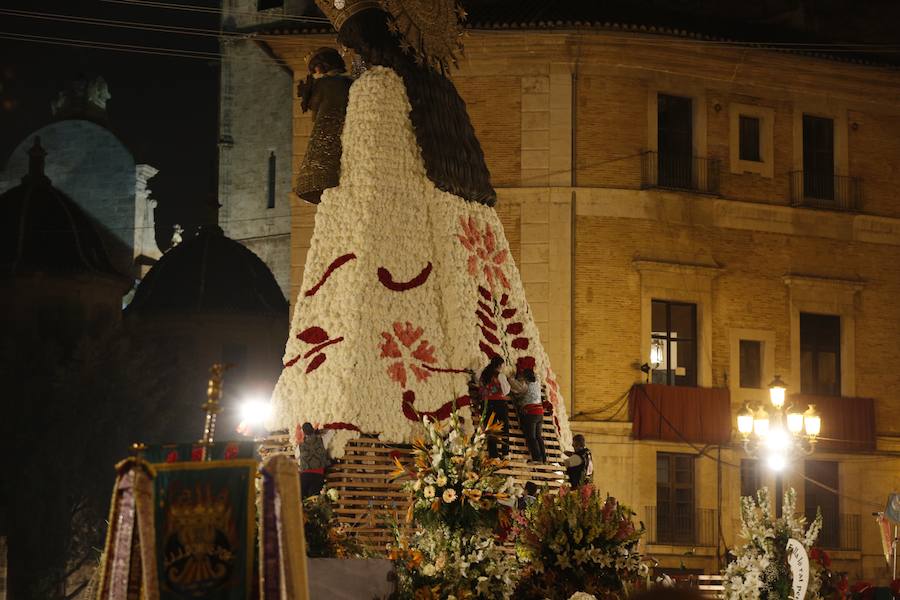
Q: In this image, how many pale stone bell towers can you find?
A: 1